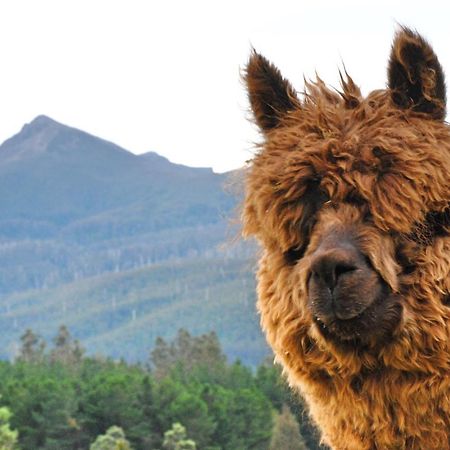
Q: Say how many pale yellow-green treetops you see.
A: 3